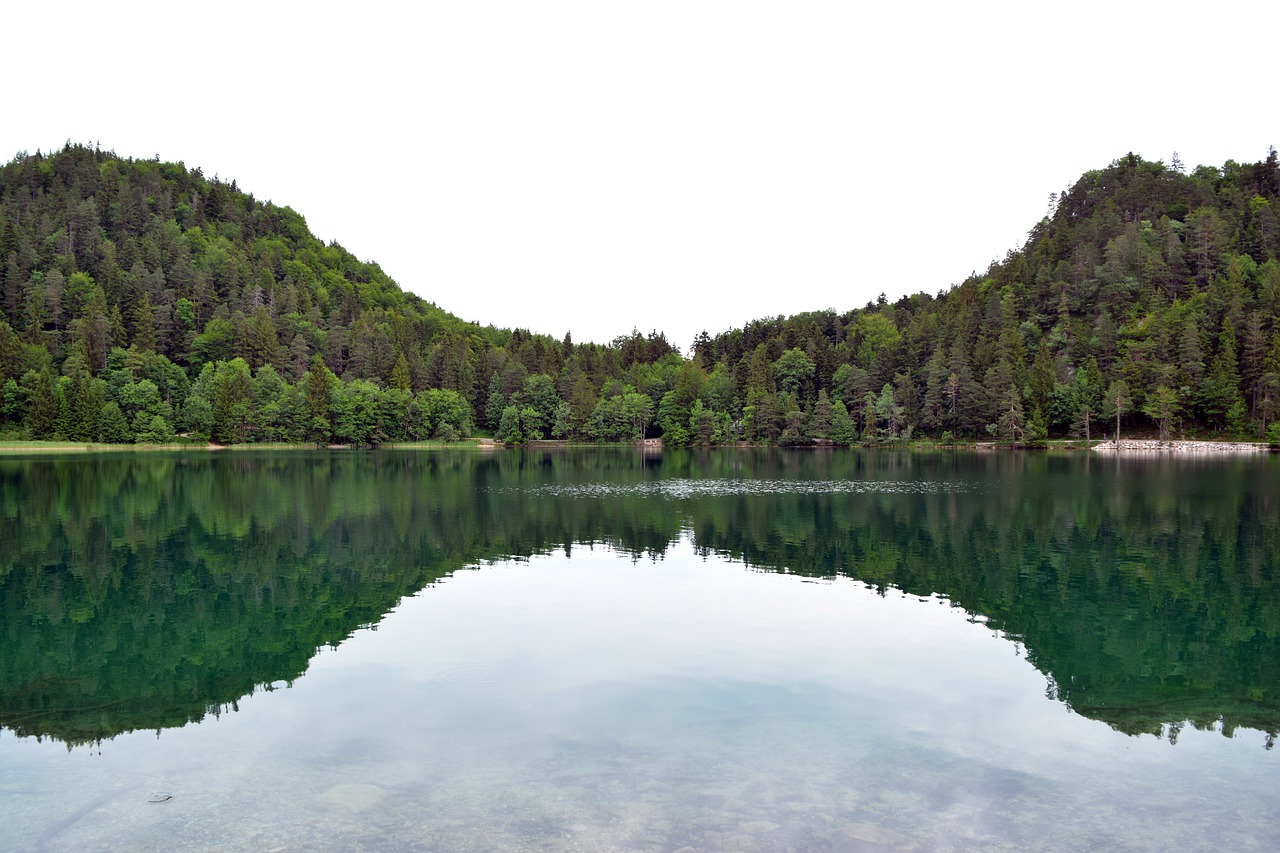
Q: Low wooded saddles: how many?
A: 1